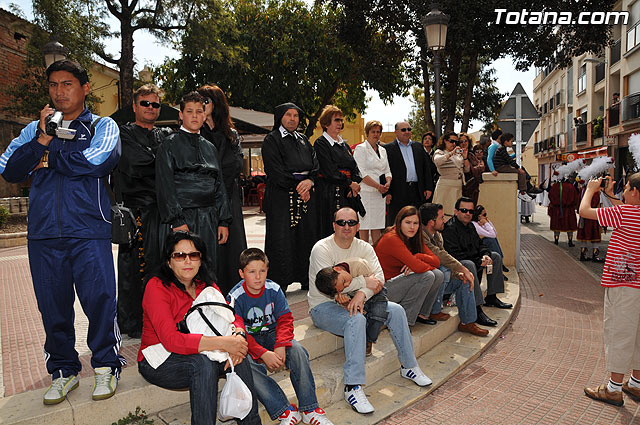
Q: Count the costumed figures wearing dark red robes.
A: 2